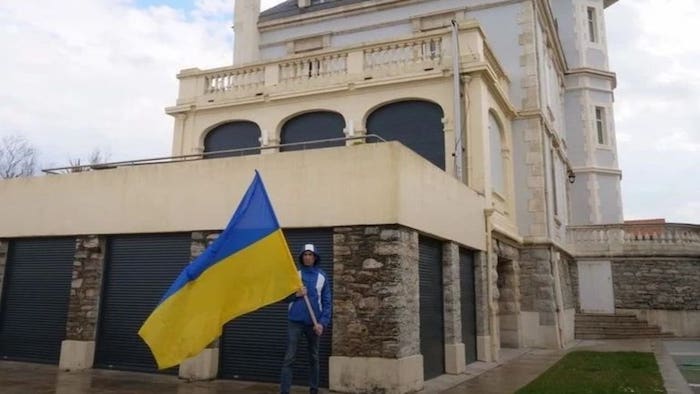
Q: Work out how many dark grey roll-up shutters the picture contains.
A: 8